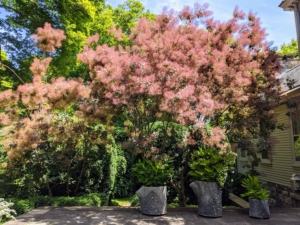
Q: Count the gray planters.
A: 3